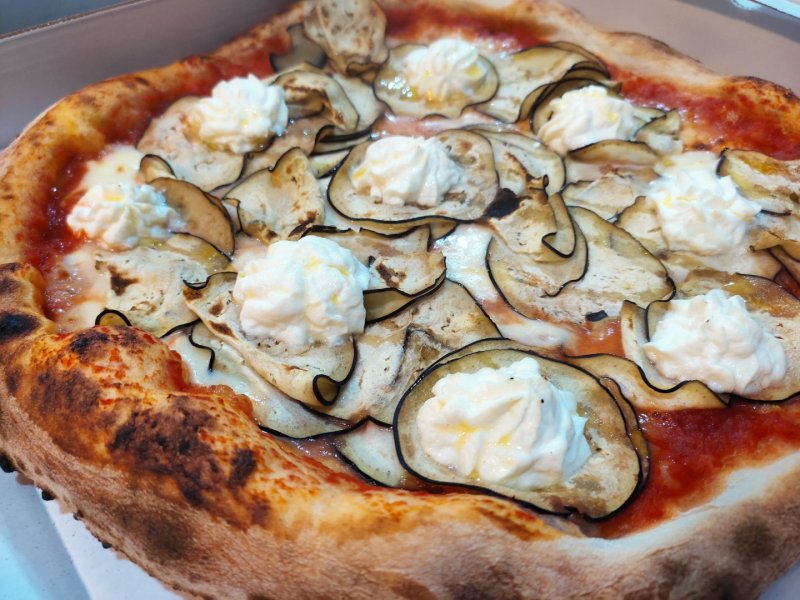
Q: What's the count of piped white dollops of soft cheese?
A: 9